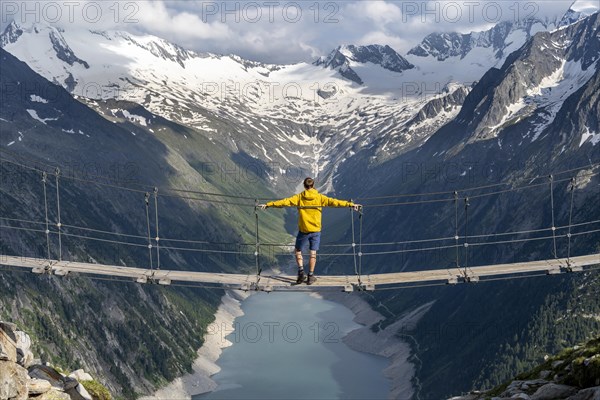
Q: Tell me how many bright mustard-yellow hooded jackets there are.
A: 1